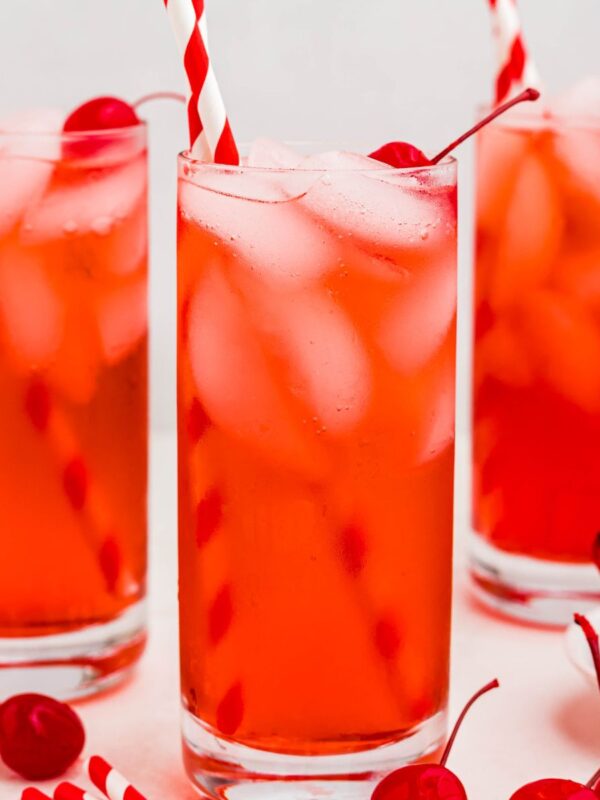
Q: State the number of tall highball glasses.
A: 3